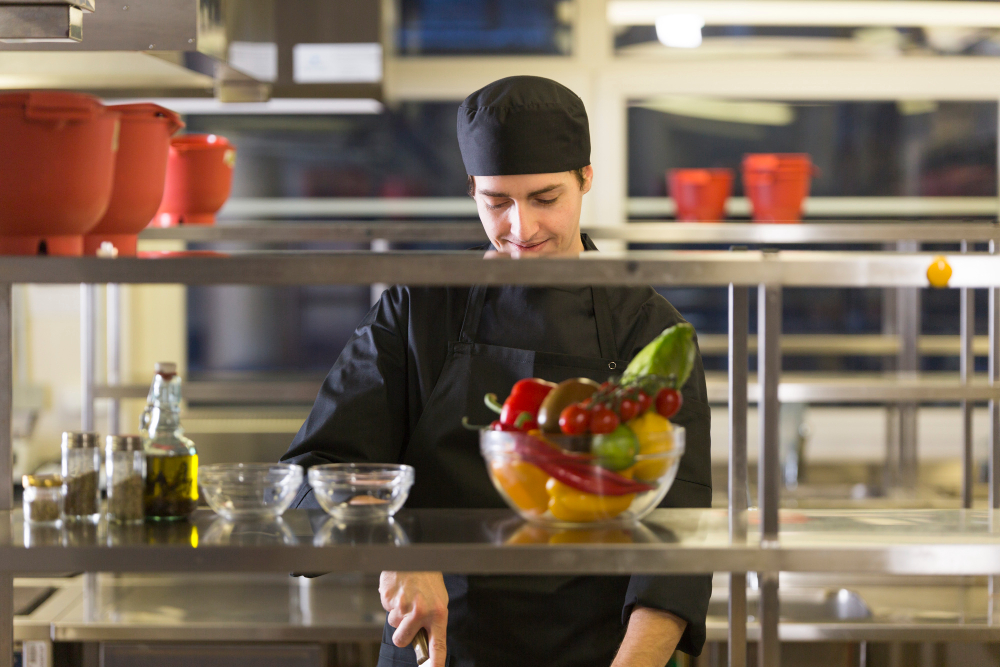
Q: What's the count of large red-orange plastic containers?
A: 5